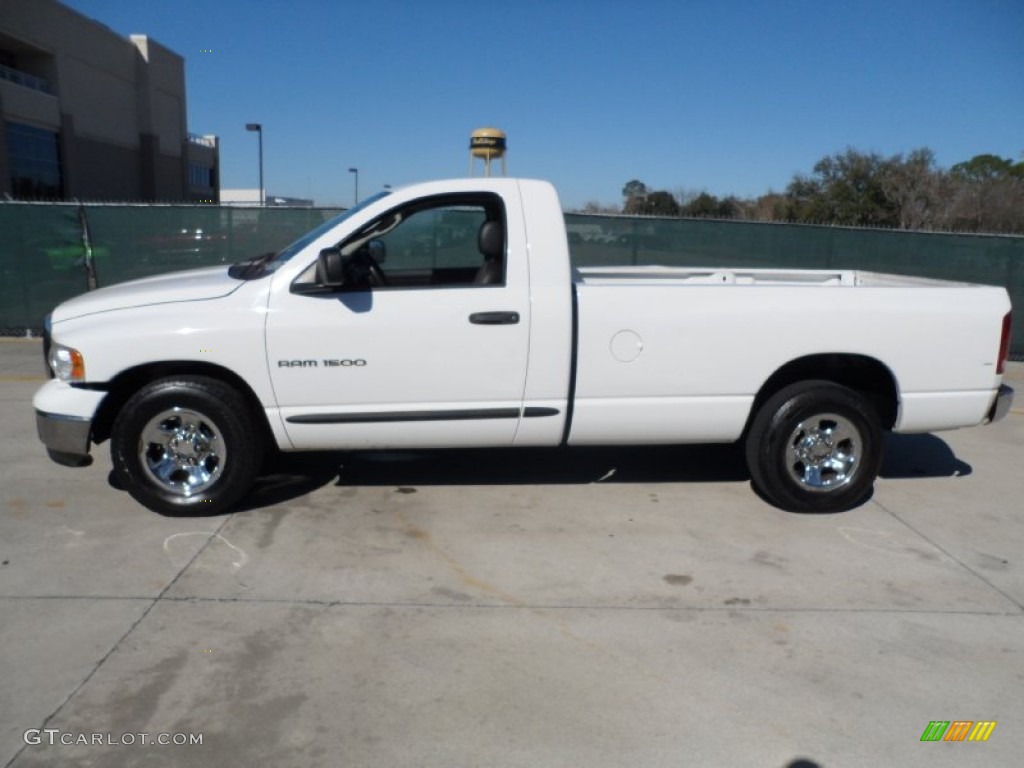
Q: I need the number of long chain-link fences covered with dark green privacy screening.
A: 1